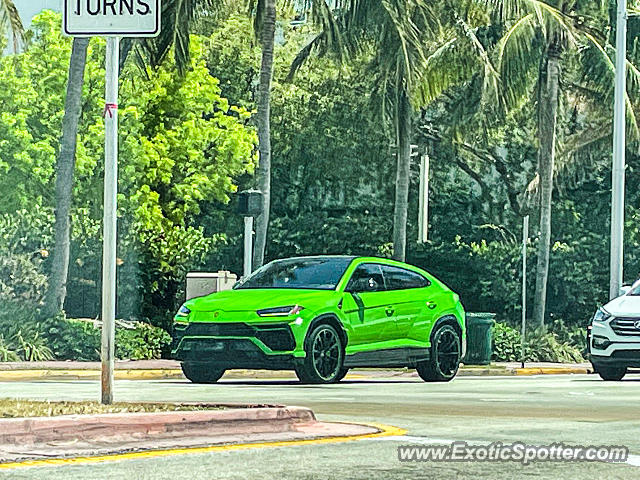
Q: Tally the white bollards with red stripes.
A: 0